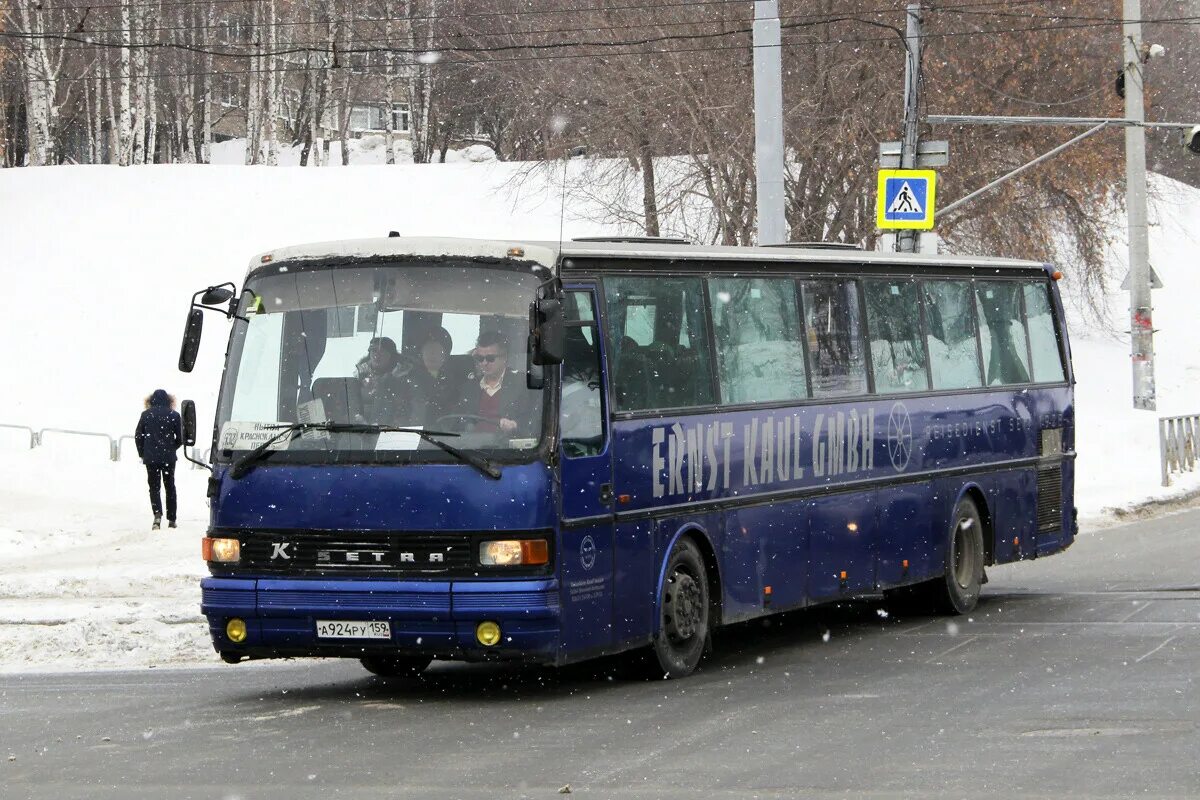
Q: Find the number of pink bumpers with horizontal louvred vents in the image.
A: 0